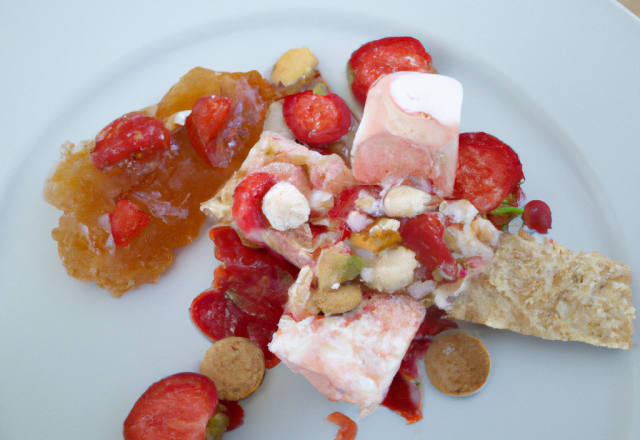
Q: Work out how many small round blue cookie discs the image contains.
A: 0